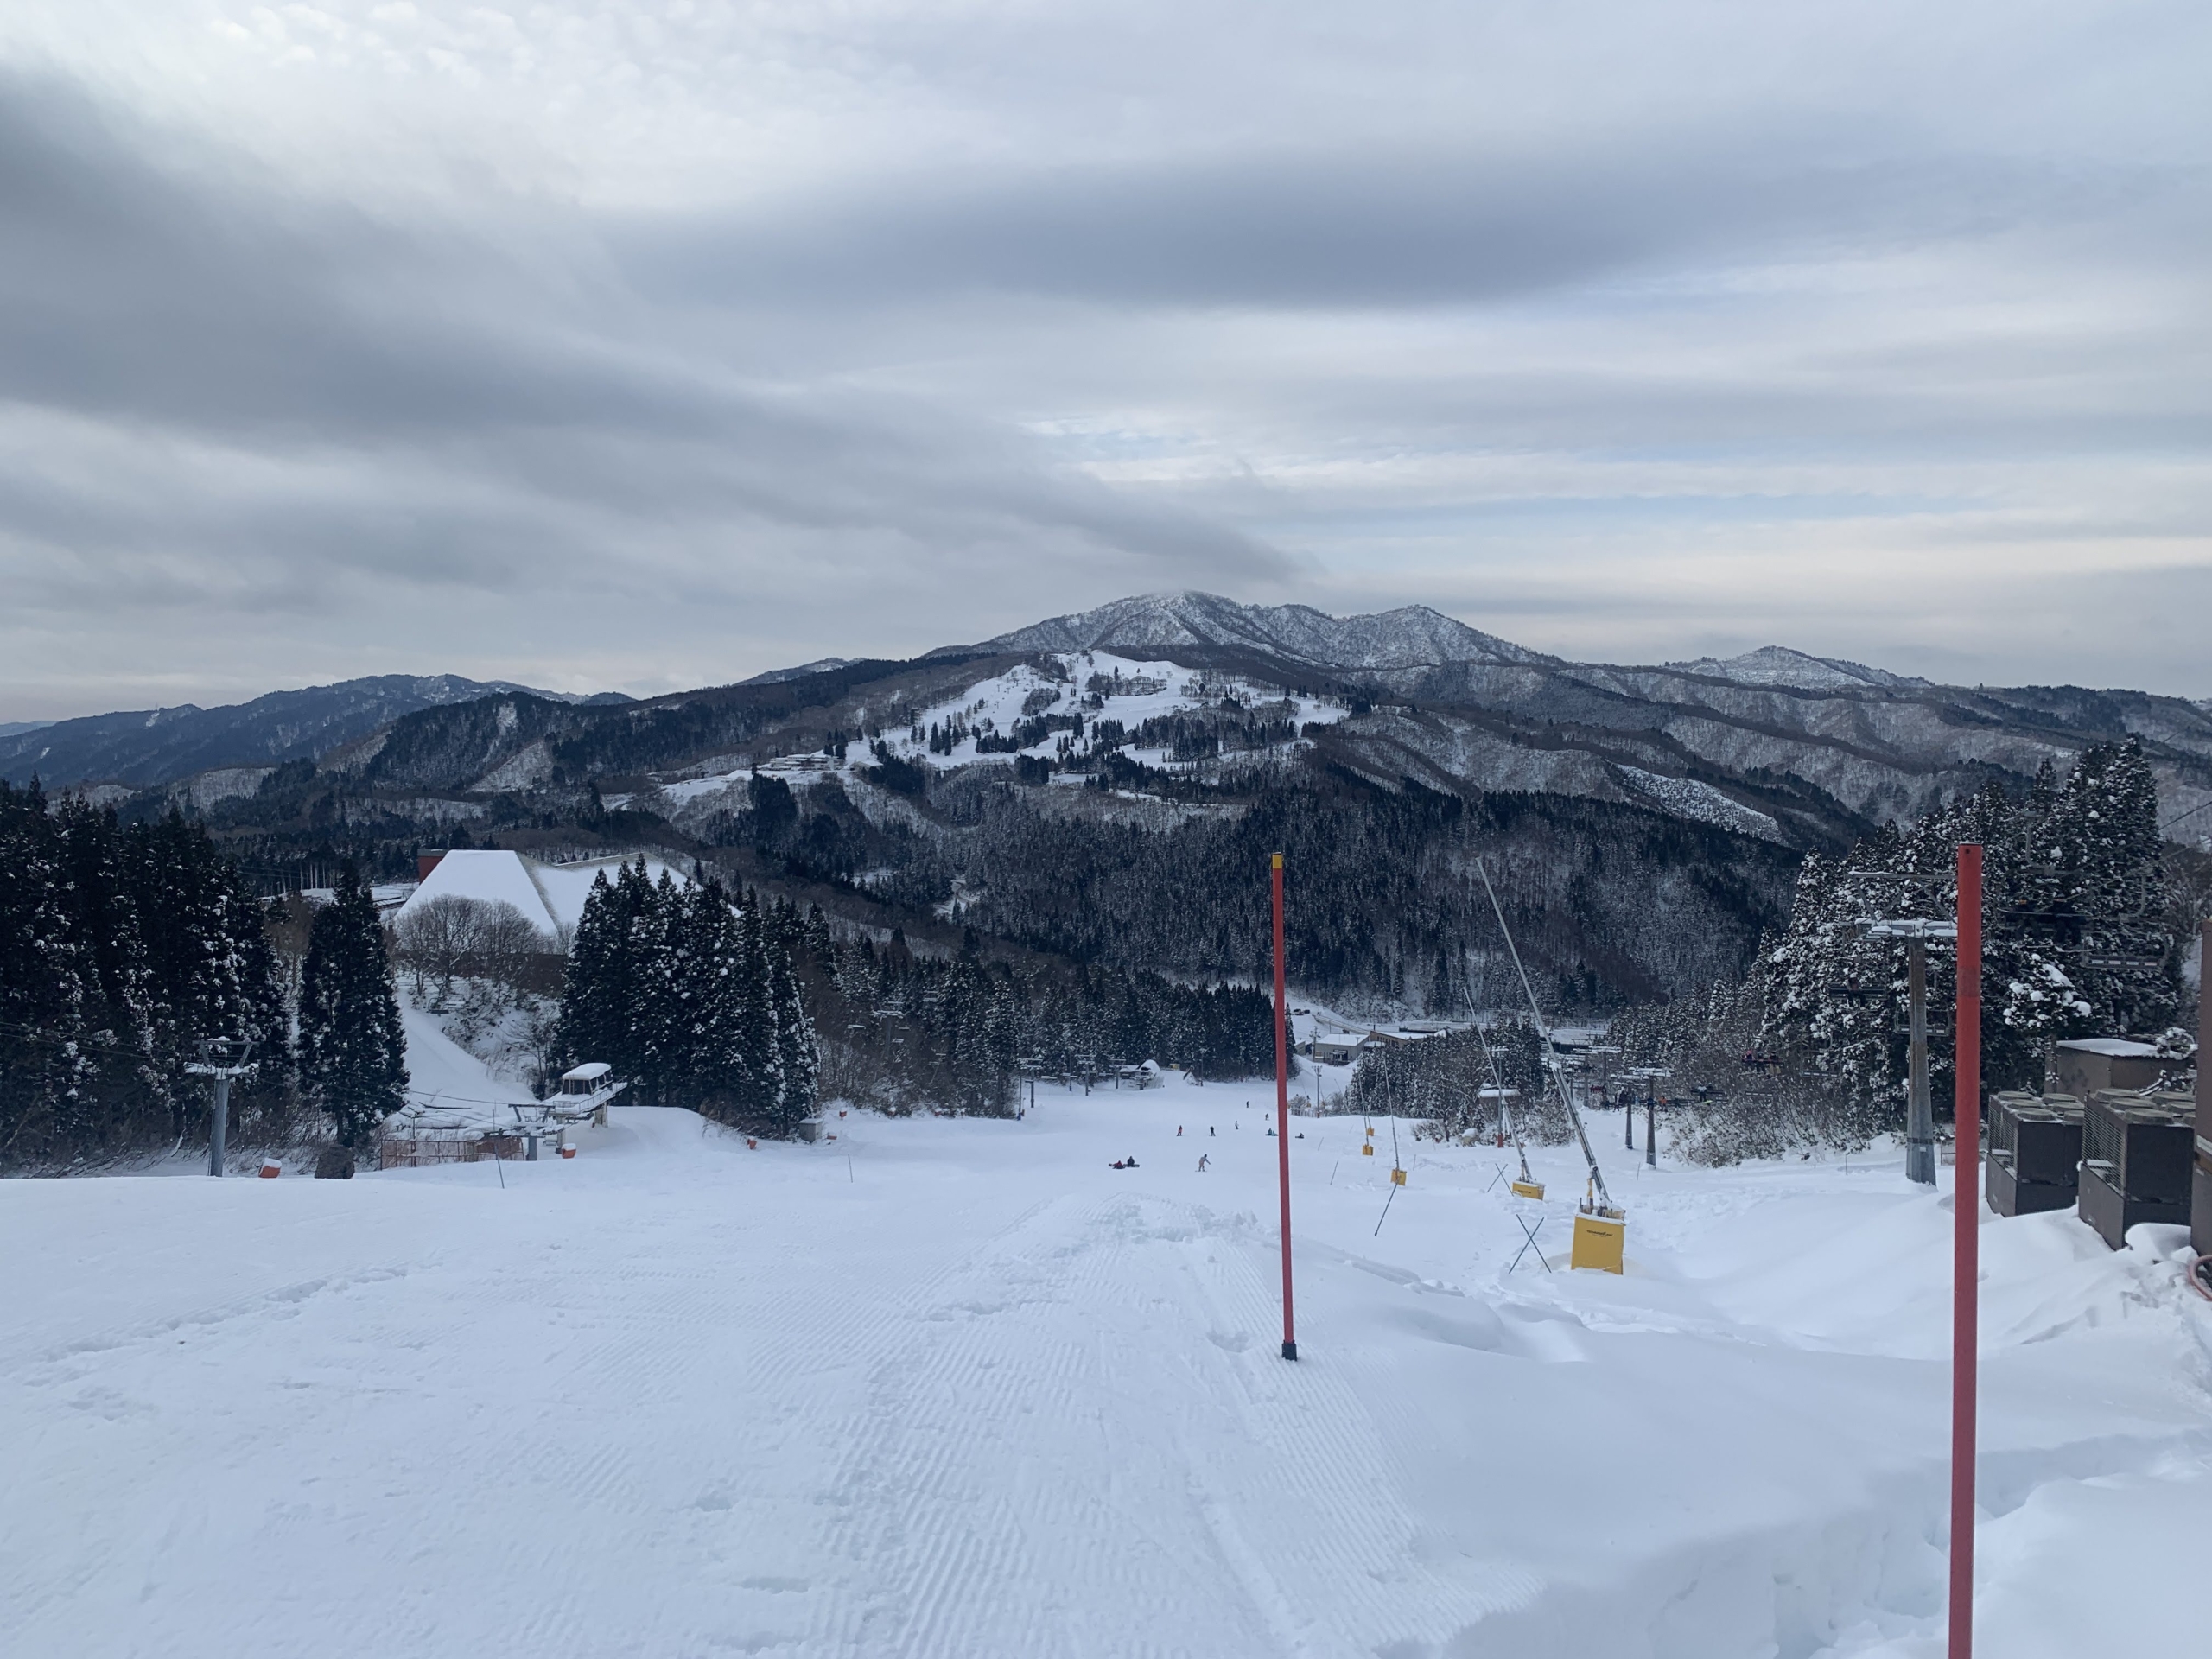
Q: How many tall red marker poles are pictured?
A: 2